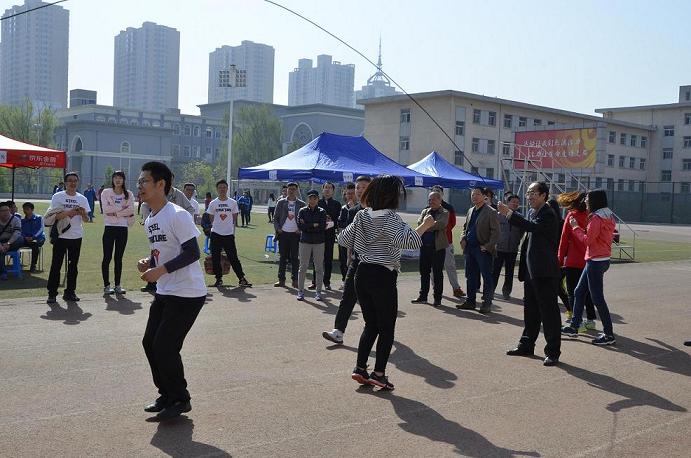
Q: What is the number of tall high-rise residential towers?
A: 4